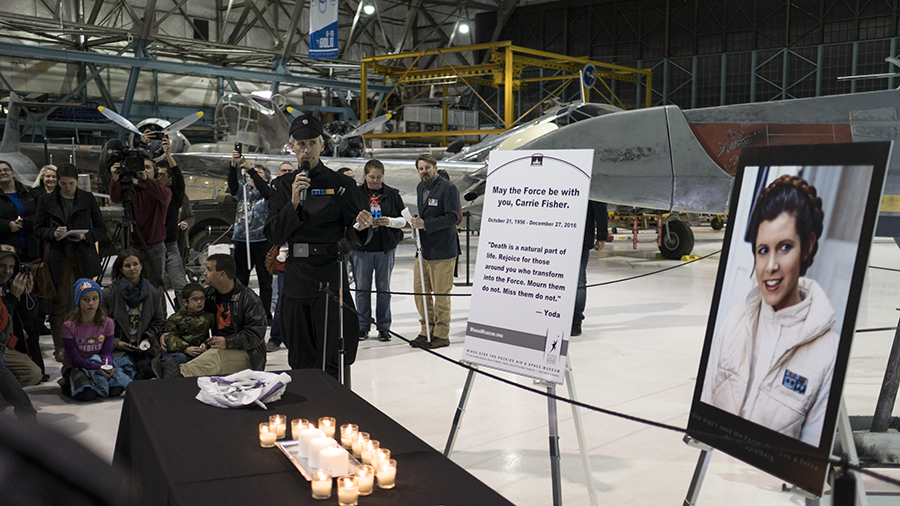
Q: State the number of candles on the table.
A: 15